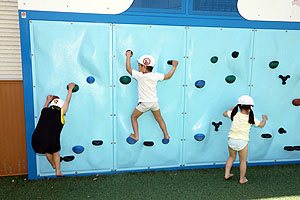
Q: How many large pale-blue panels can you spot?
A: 4